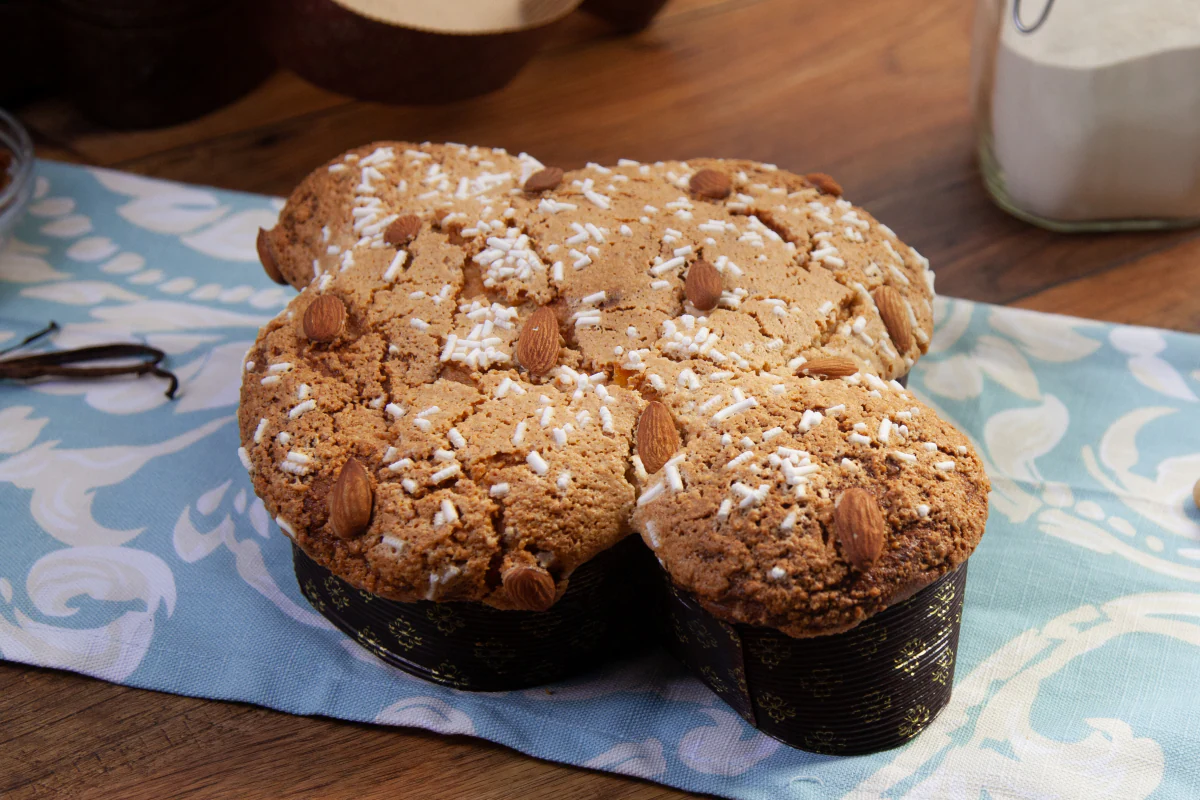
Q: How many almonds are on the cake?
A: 14